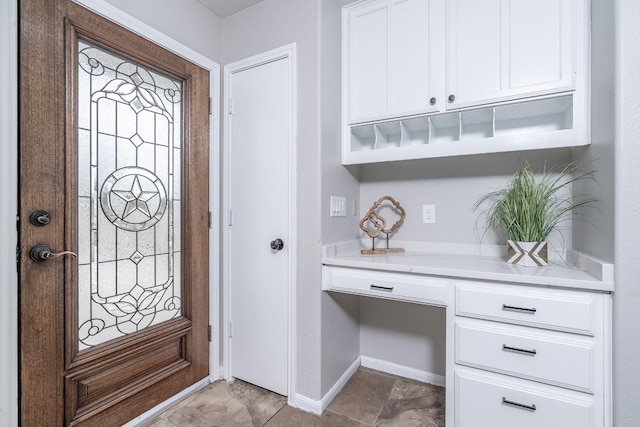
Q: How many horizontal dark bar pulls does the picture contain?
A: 4